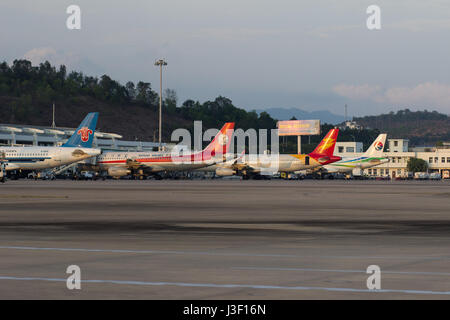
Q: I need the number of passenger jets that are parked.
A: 4